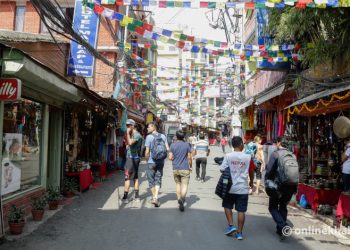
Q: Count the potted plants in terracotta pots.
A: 4